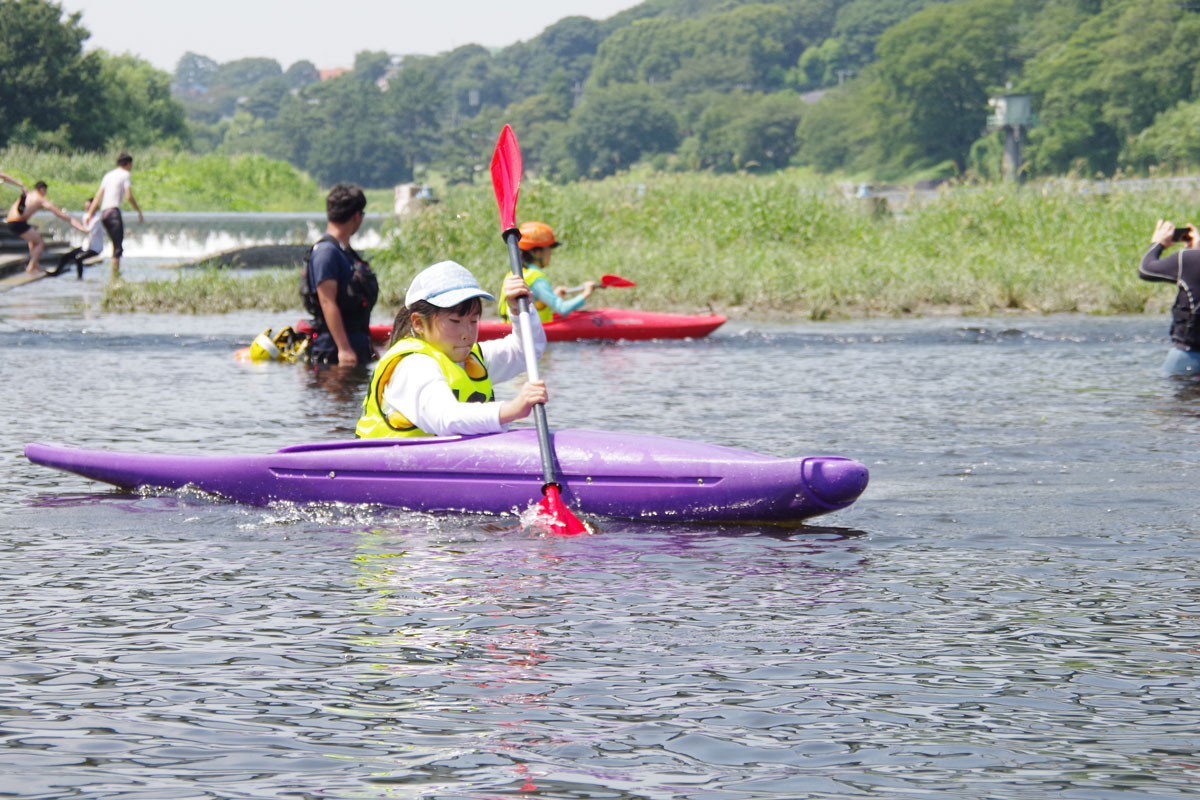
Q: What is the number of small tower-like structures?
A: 1